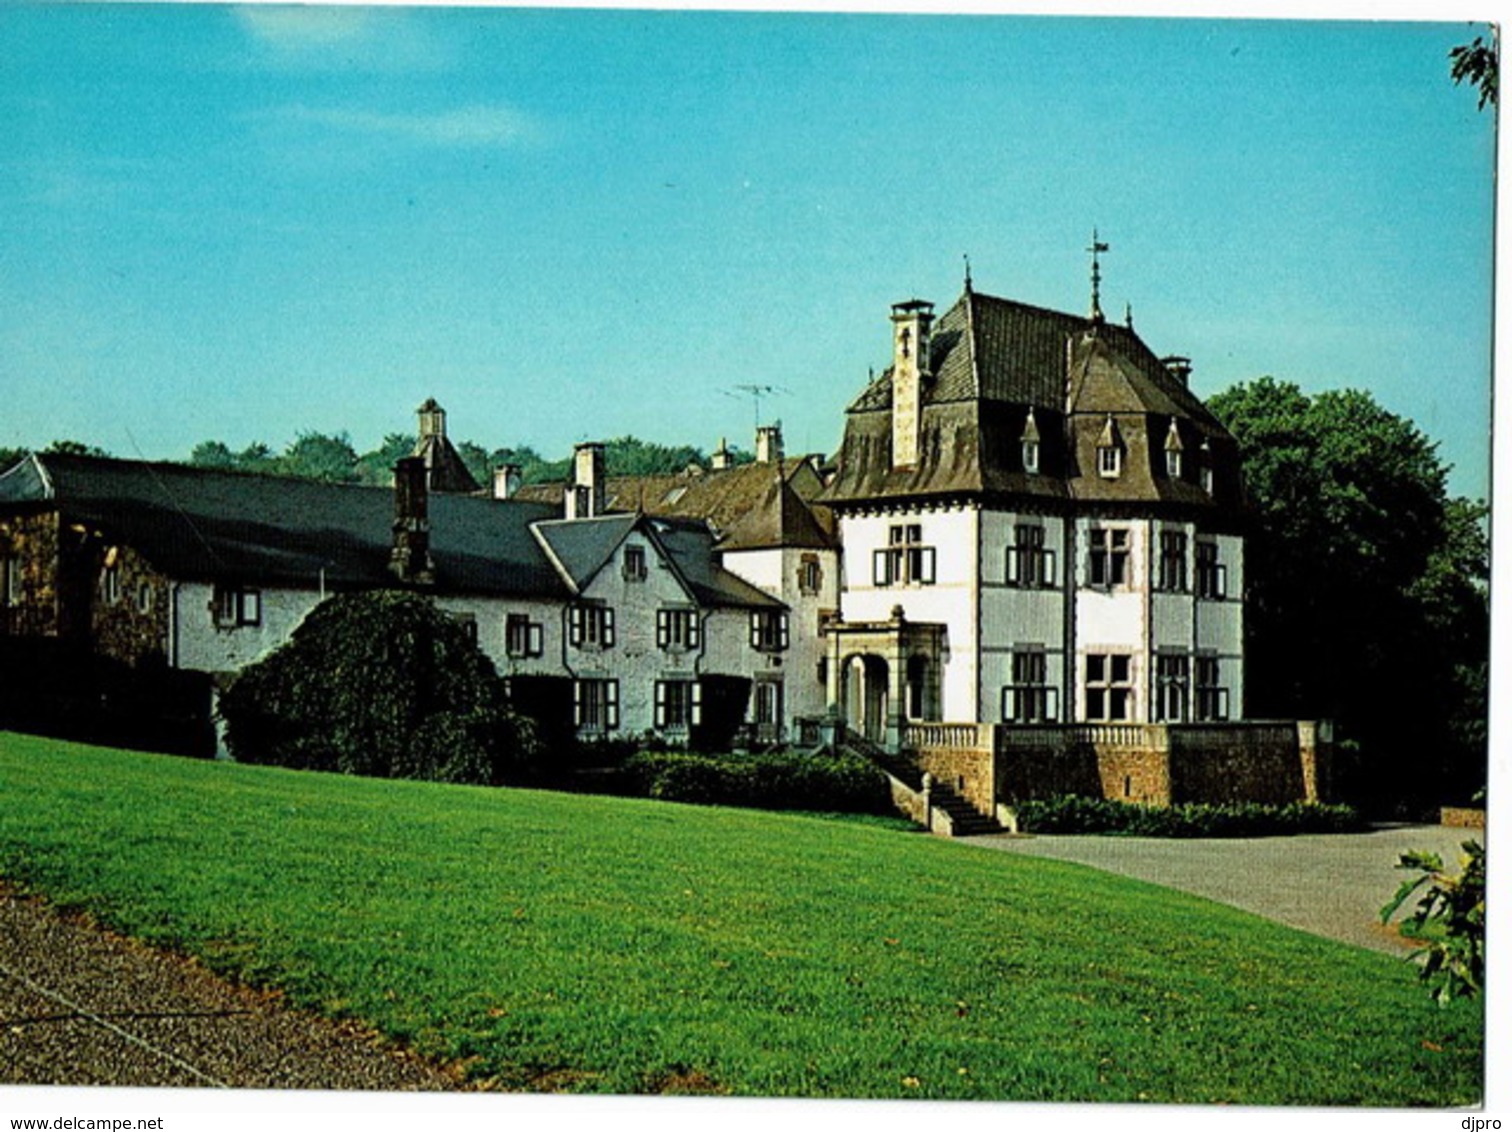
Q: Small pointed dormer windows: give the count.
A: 4